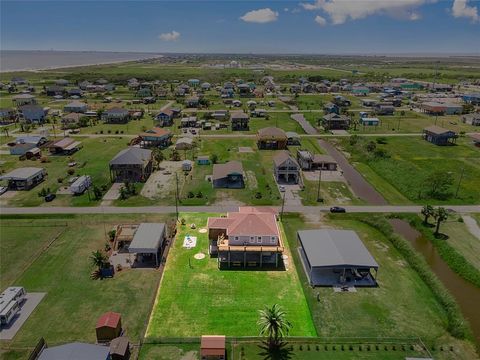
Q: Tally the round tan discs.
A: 2